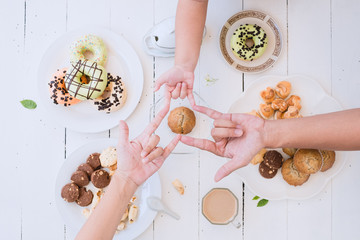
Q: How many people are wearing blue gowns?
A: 0